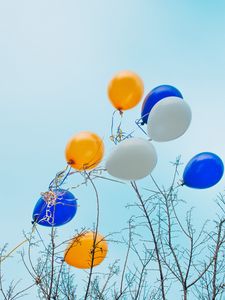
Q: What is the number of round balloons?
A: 8